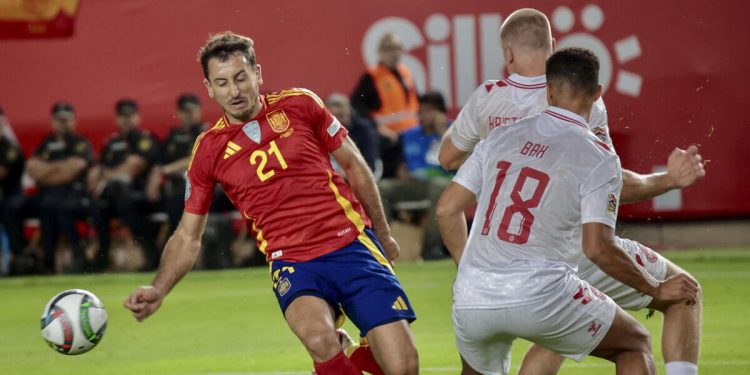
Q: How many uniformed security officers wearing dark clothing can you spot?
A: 4